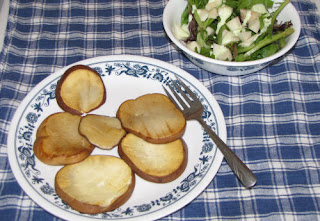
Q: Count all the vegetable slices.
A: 6